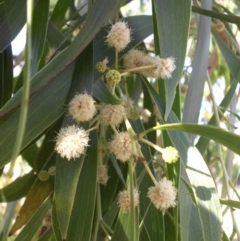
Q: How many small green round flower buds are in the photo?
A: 6